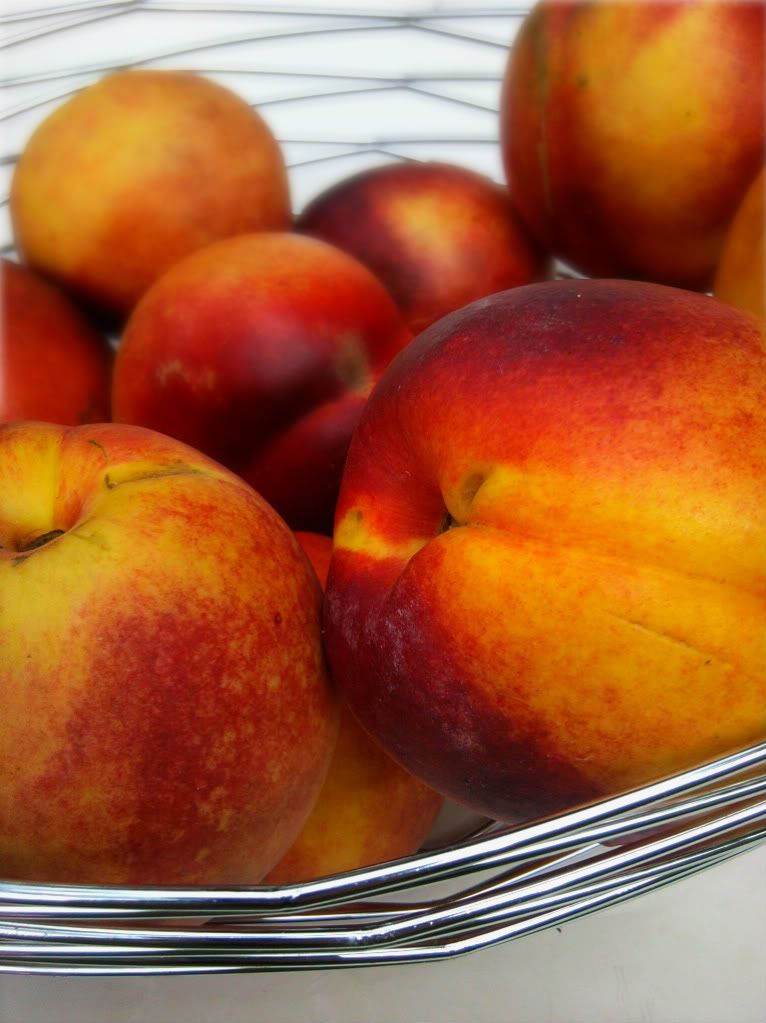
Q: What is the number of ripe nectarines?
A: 9